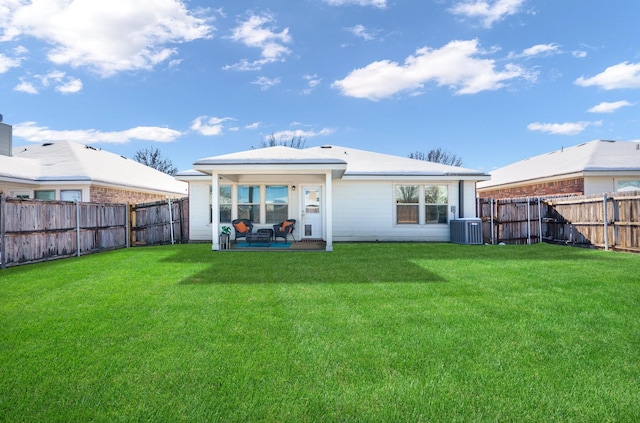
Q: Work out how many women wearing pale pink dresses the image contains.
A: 0